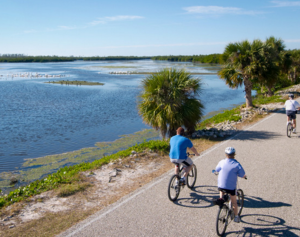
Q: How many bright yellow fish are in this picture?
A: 0